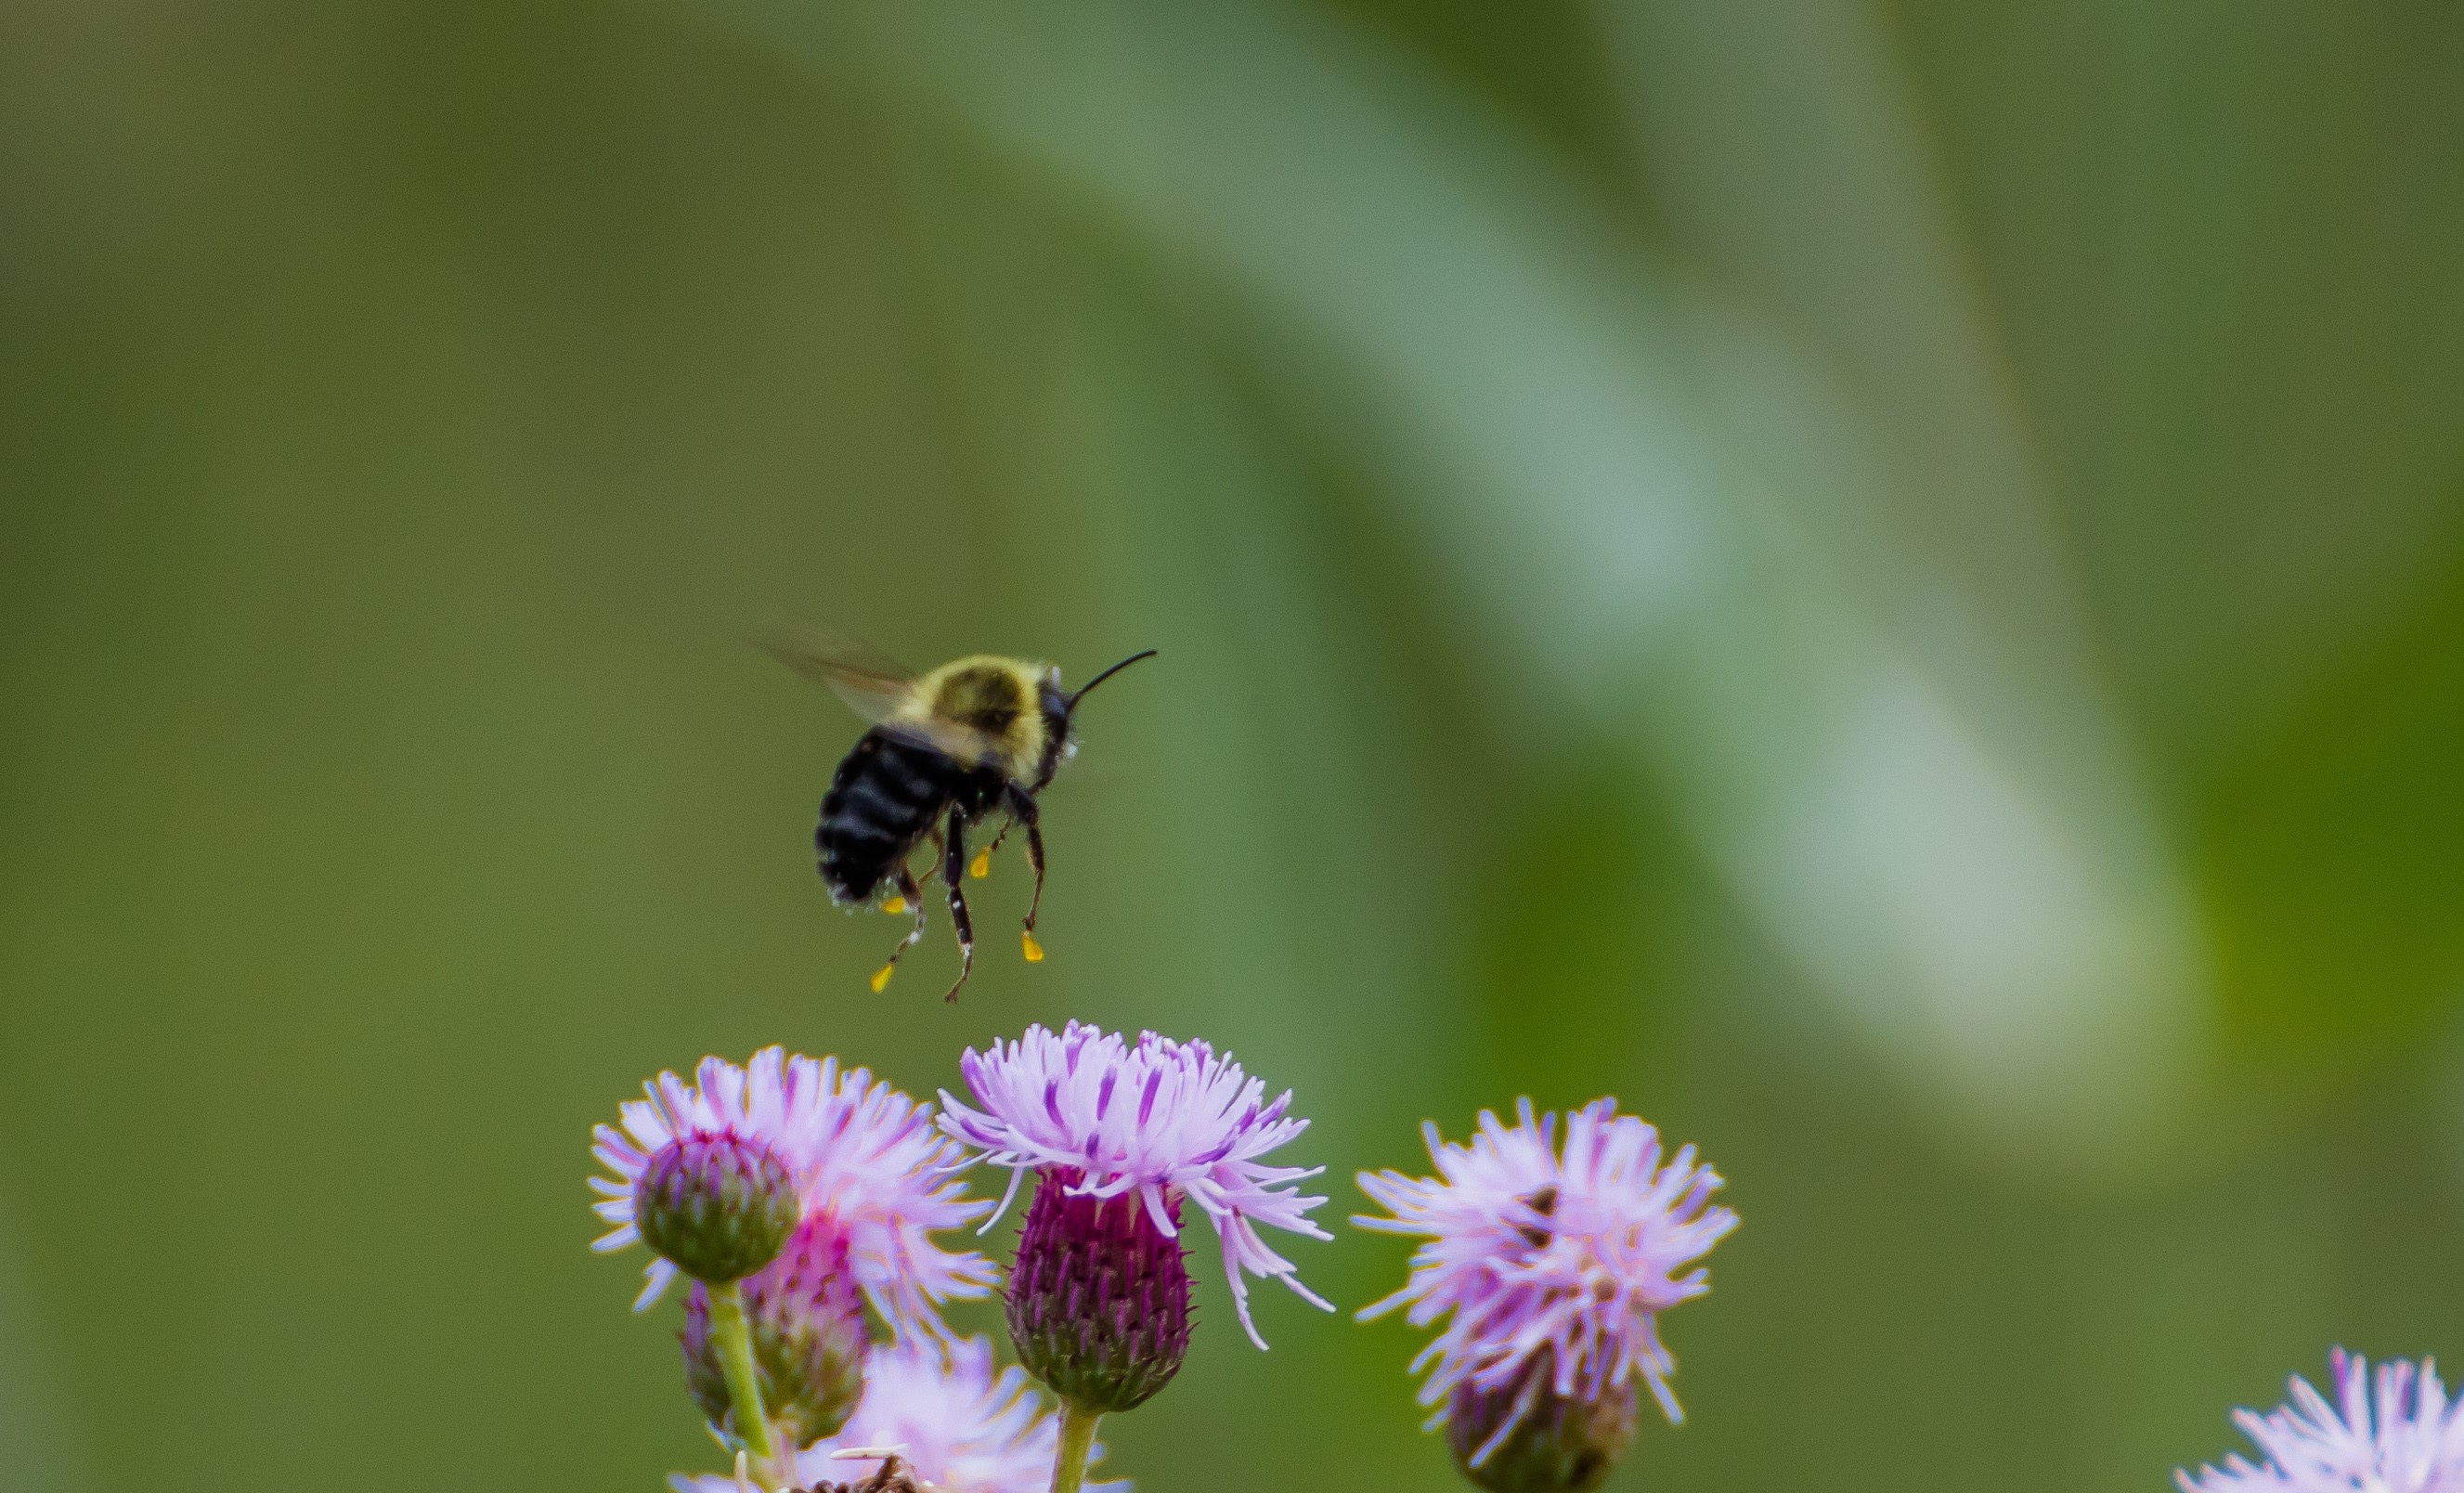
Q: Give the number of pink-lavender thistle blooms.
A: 5